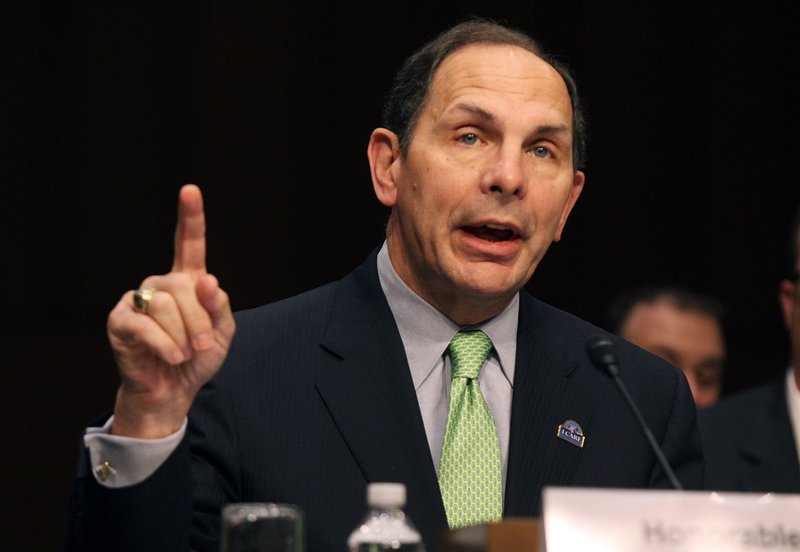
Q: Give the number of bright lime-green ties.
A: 1